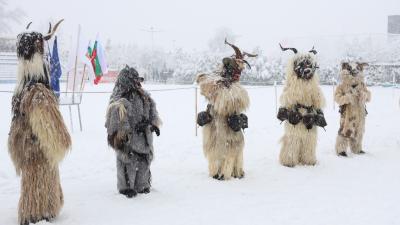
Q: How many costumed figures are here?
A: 5